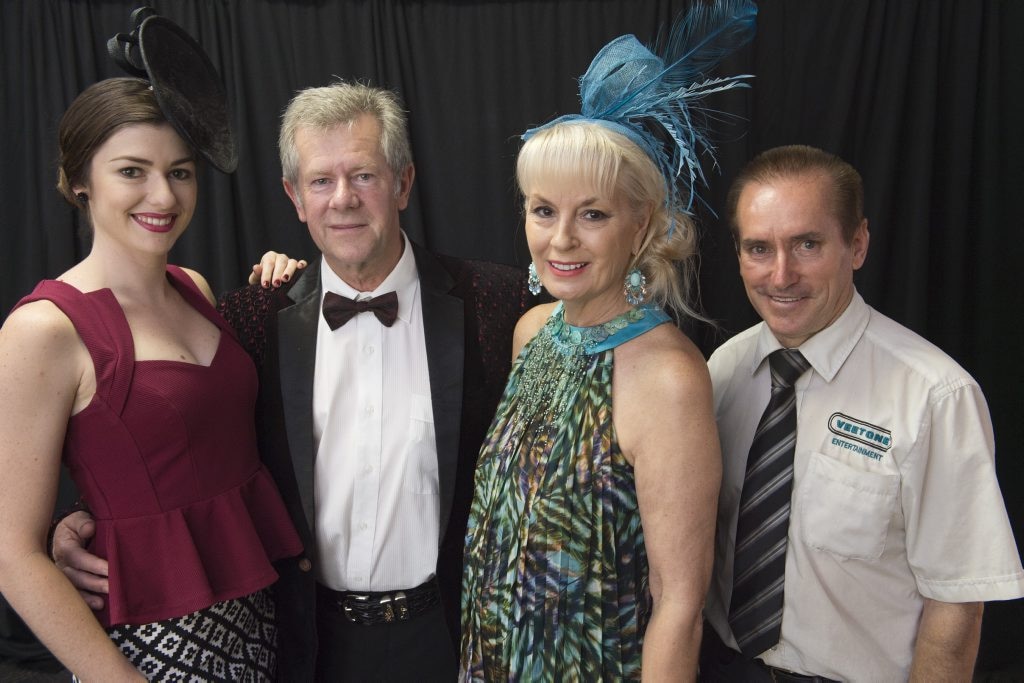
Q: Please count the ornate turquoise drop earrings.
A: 2